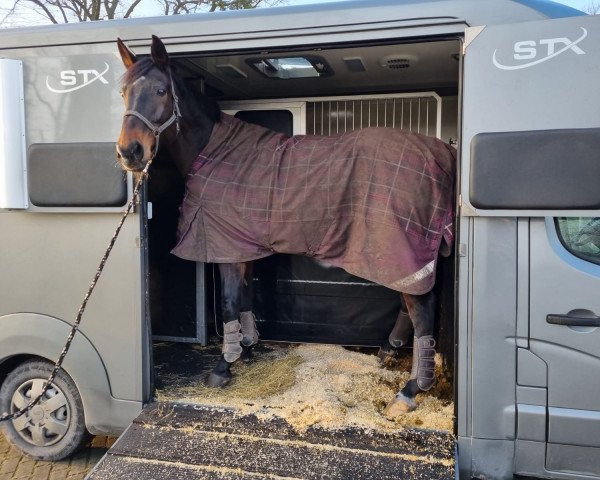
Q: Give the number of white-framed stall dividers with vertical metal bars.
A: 1